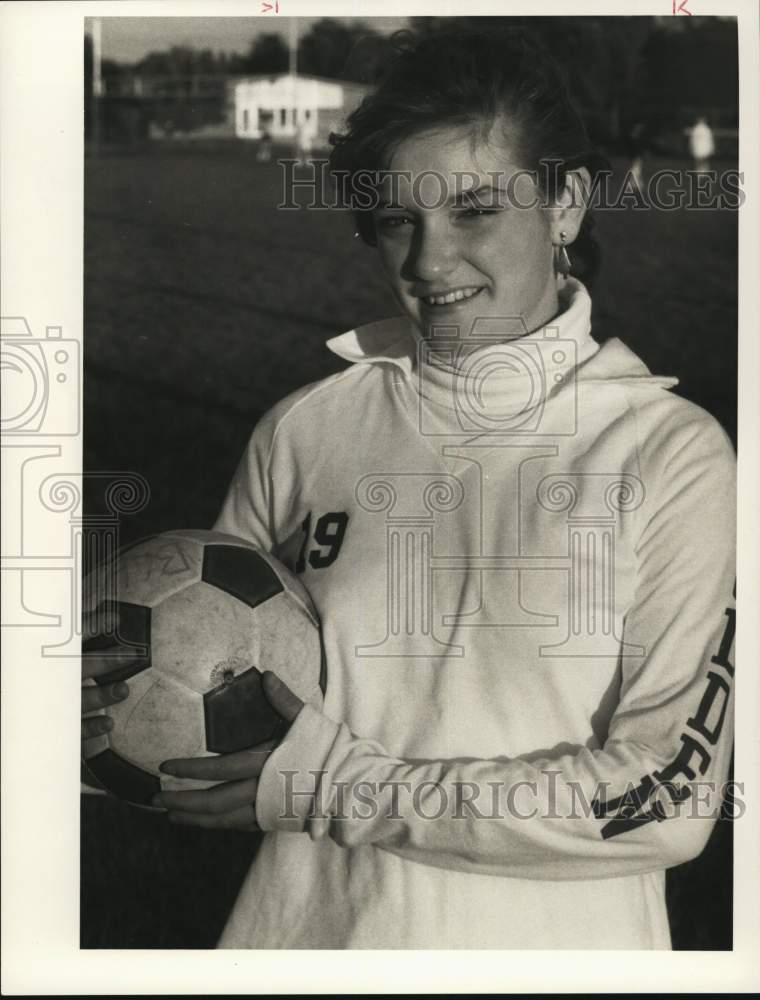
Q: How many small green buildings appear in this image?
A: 0